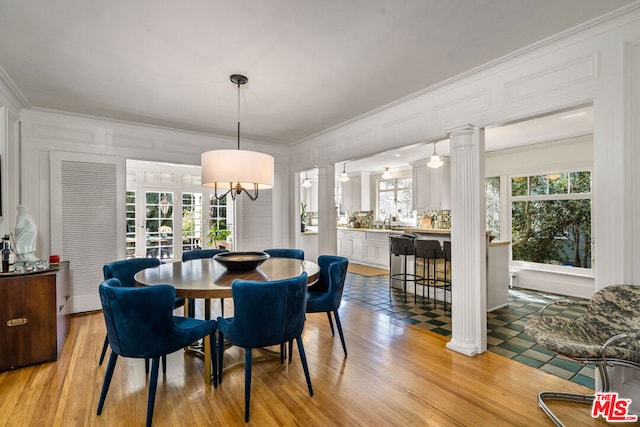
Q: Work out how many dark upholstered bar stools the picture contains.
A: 3